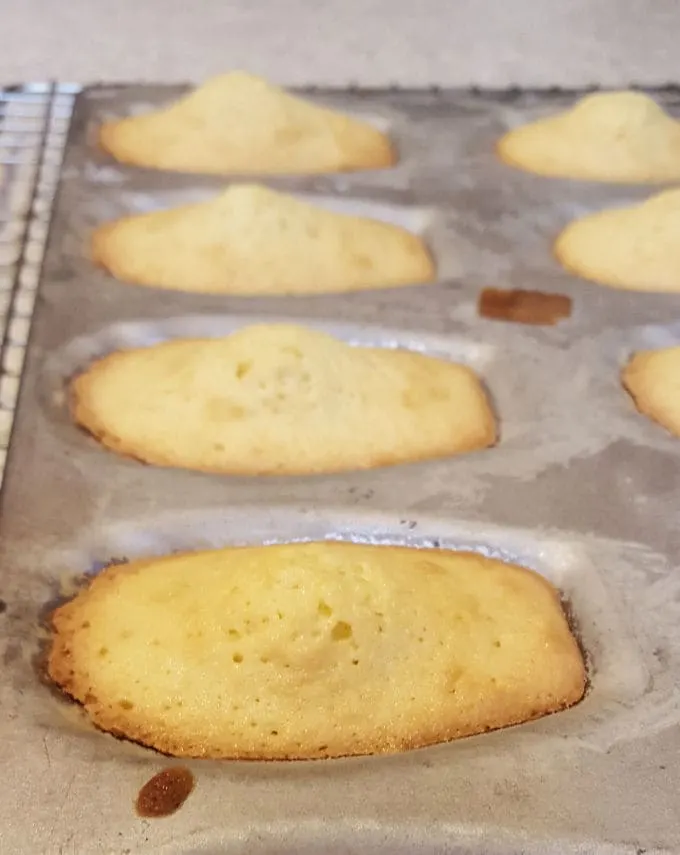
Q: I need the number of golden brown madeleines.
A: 7